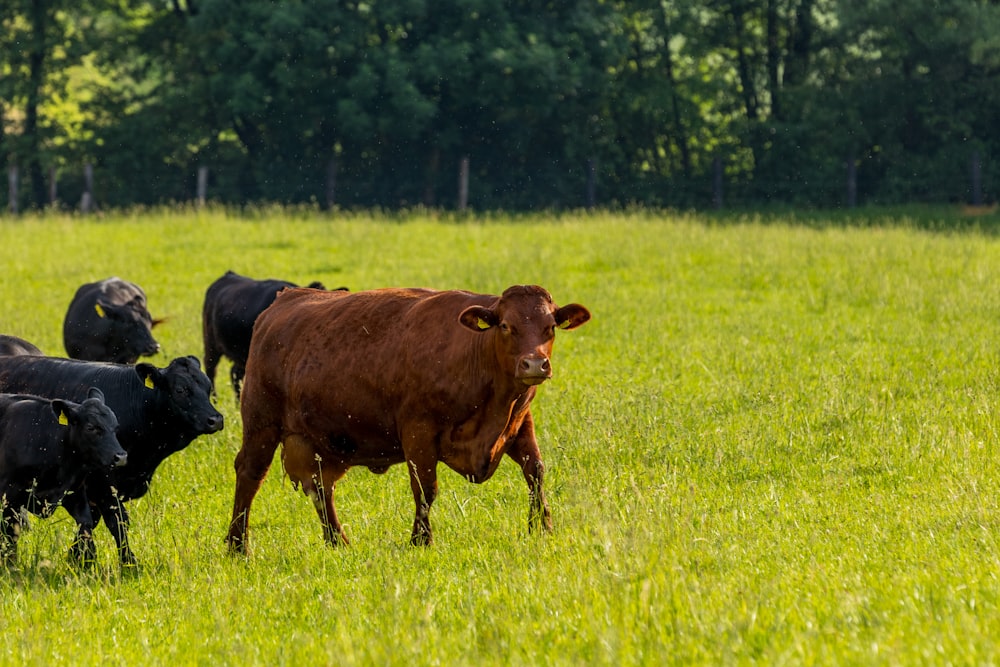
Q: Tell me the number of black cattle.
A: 5